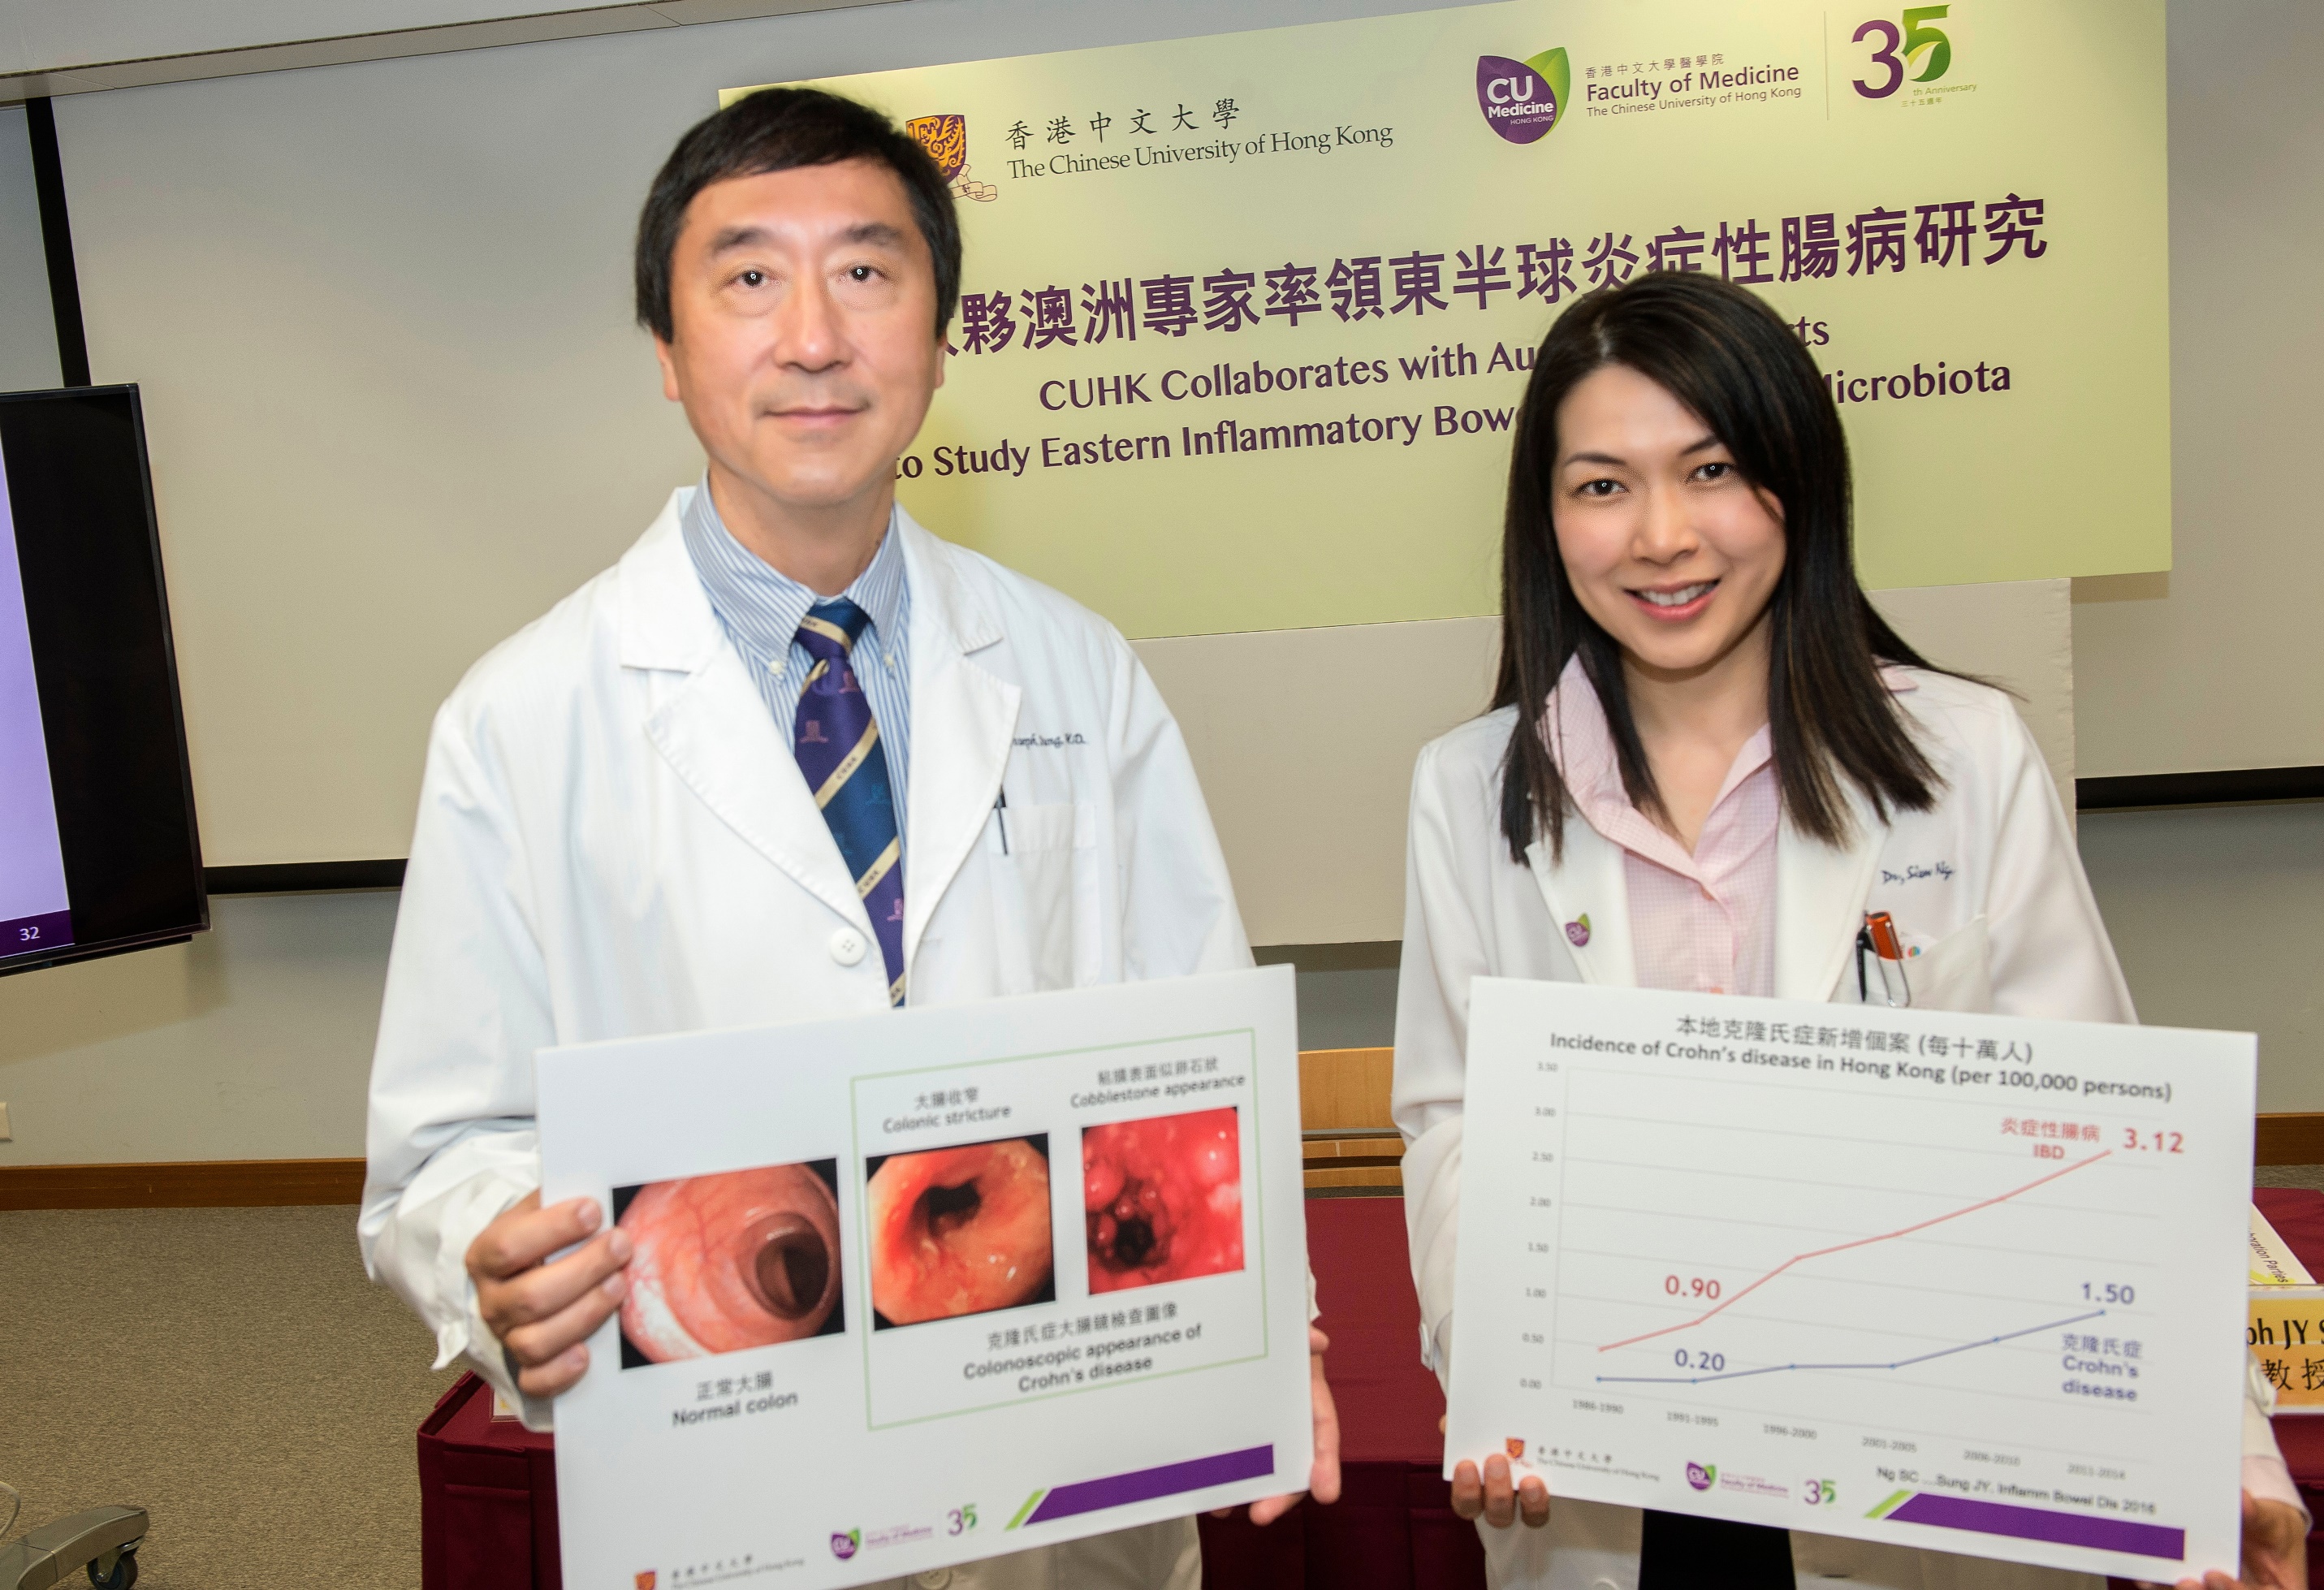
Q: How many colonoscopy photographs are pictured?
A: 3